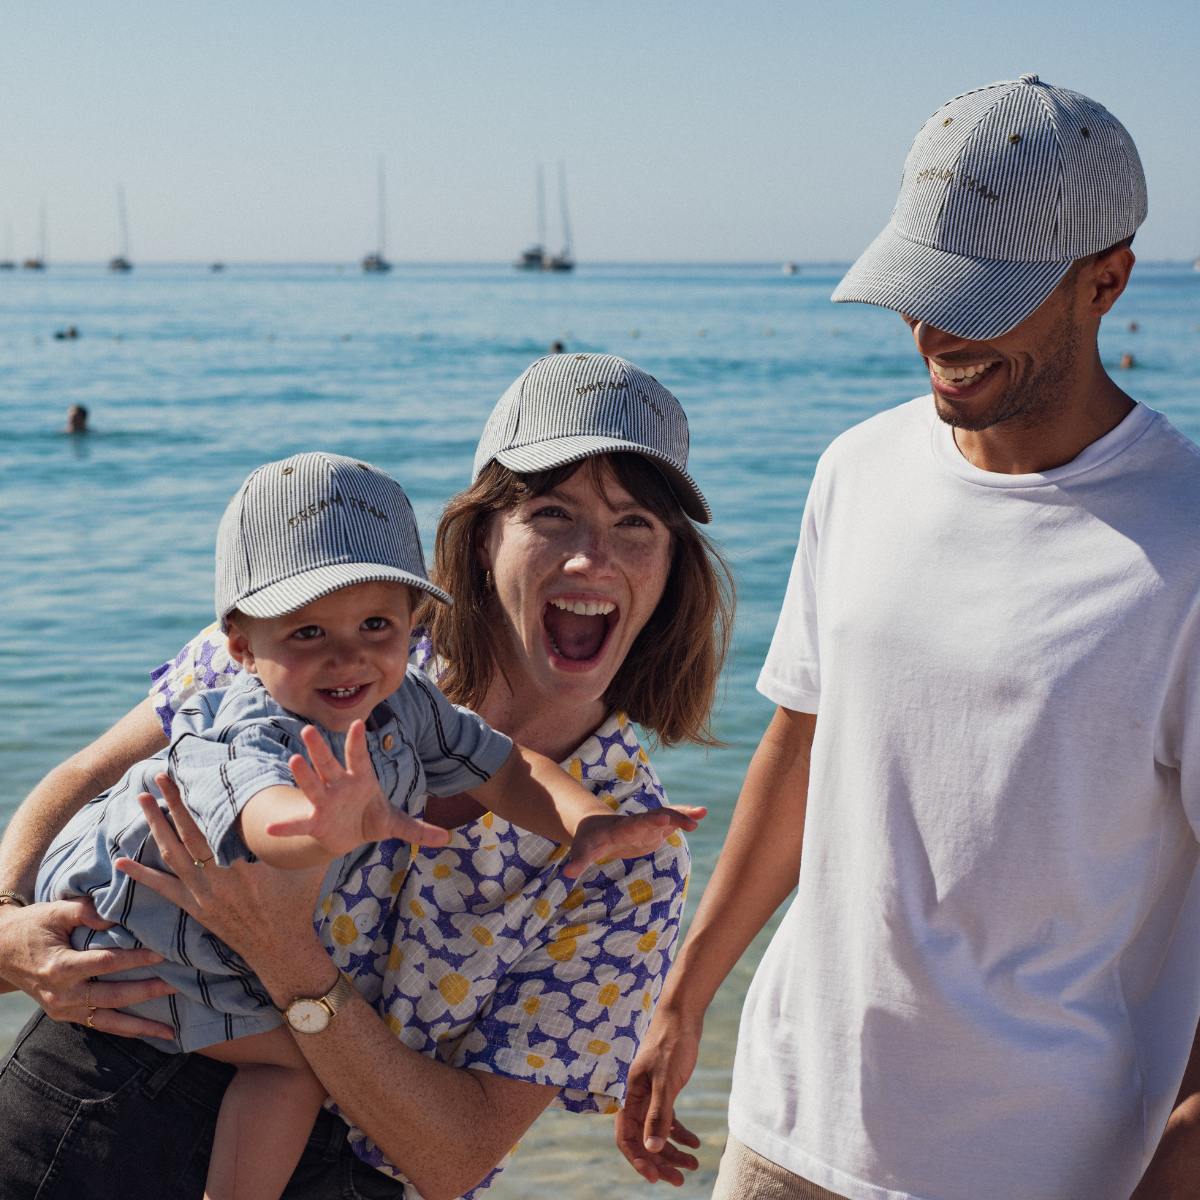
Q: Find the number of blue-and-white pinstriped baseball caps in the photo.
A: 3